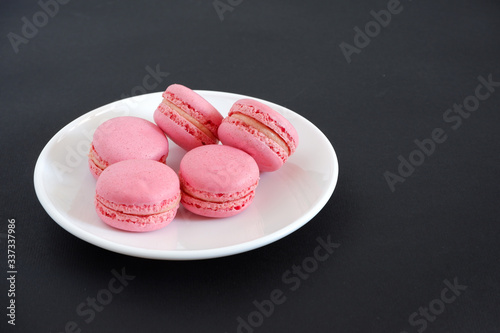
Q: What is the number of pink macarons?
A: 5